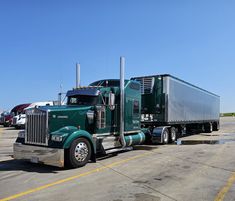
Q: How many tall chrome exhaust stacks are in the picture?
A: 2